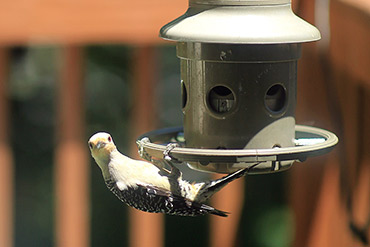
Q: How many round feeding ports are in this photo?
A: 3